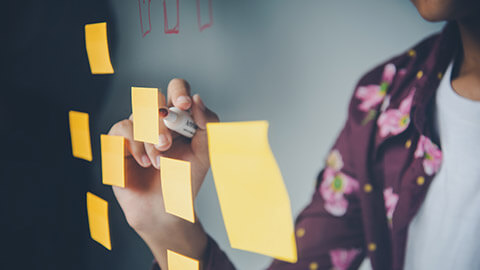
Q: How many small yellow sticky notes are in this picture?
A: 7